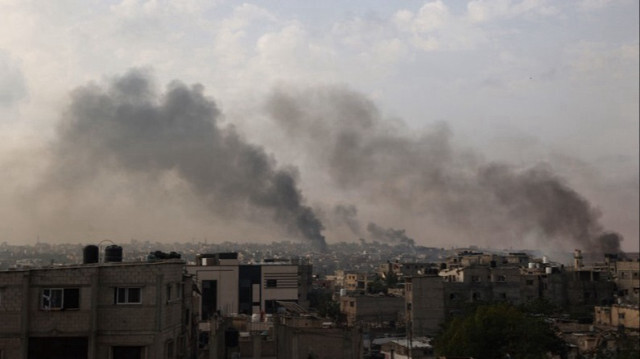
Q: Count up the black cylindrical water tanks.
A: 2